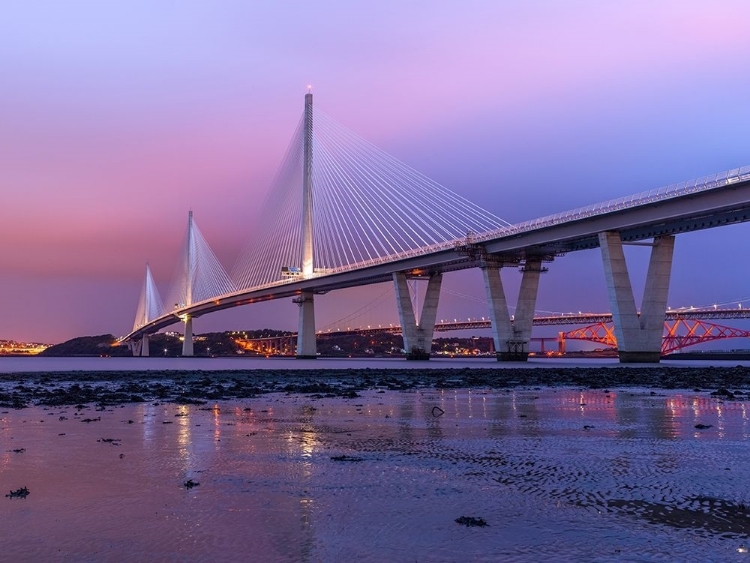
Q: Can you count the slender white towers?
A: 3